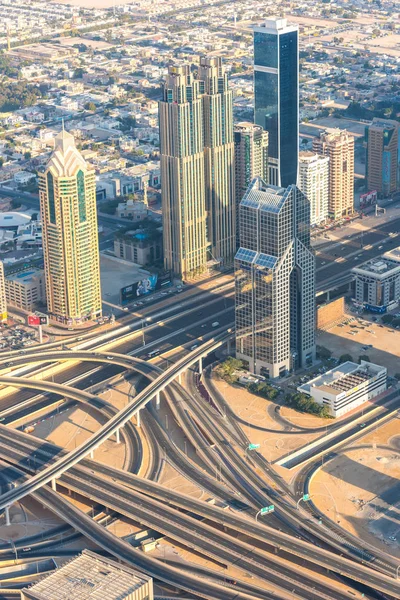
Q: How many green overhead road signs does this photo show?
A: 3